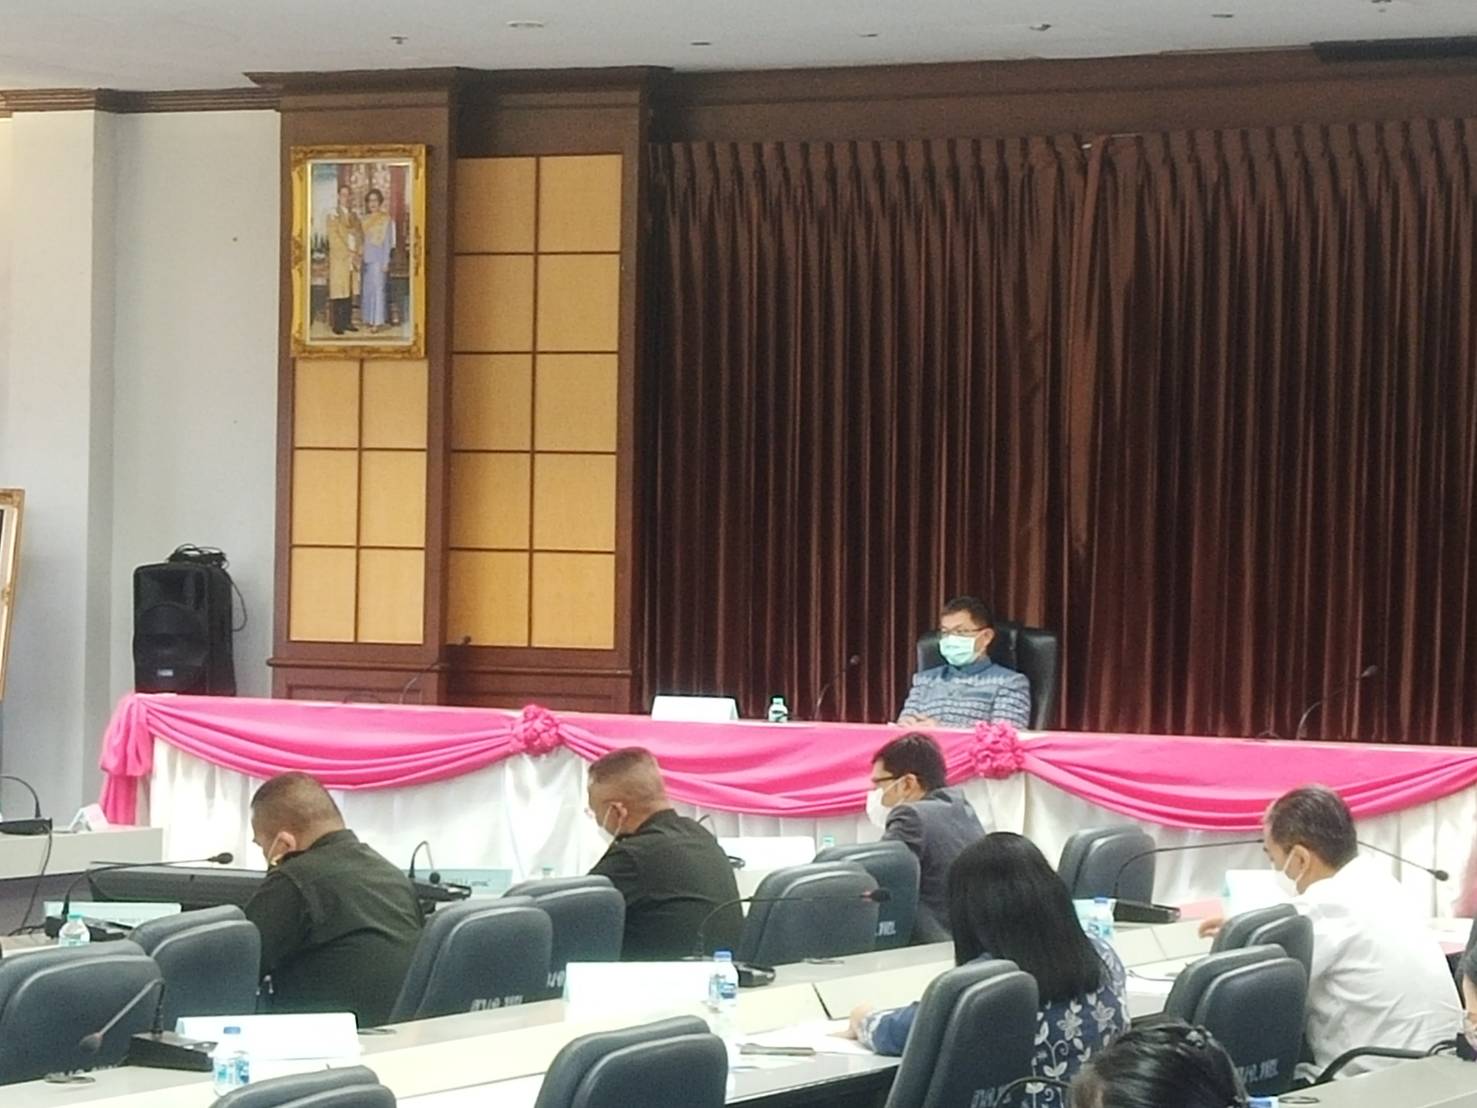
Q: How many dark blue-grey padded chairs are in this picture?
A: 12